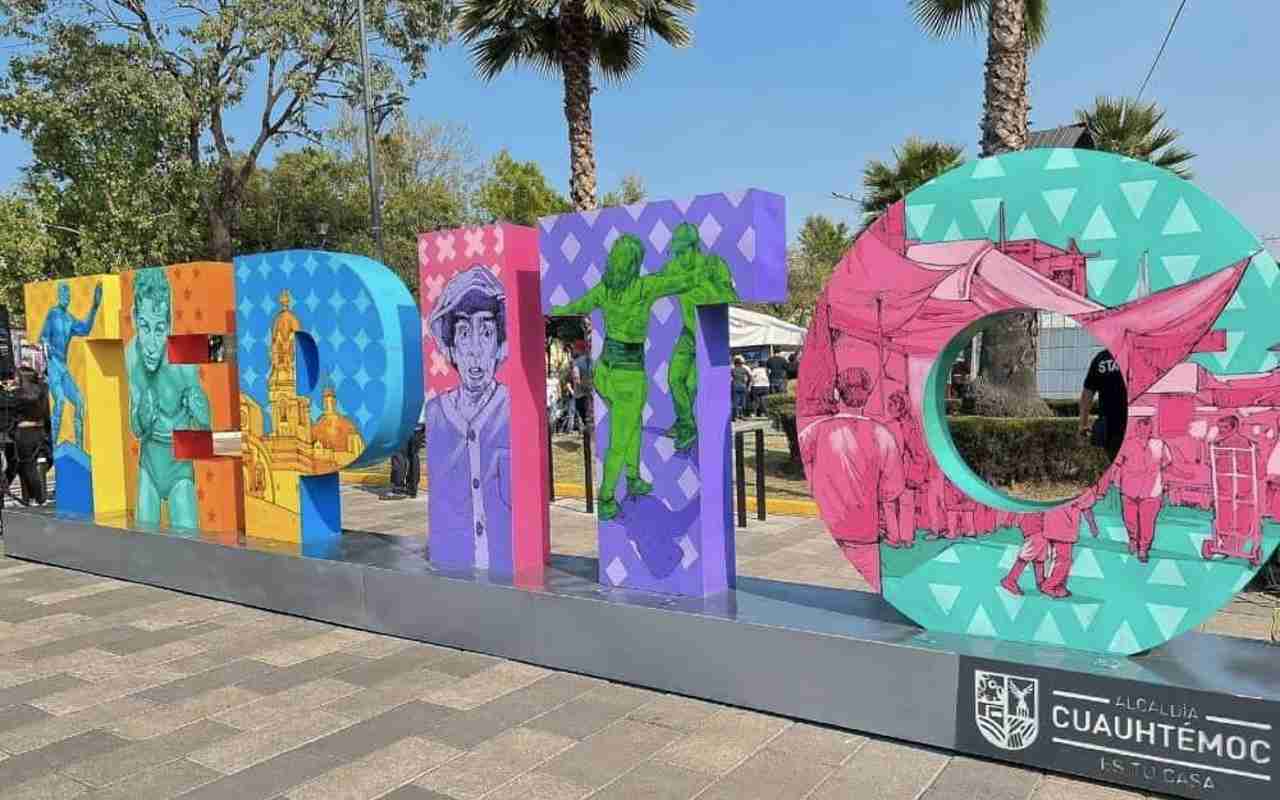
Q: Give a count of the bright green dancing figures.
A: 2